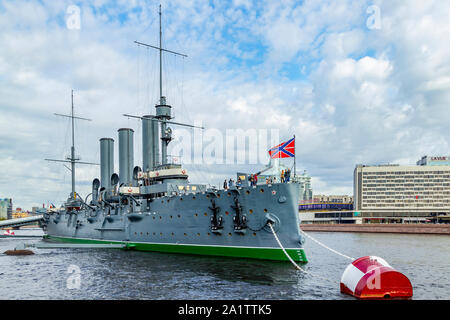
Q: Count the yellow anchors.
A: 0